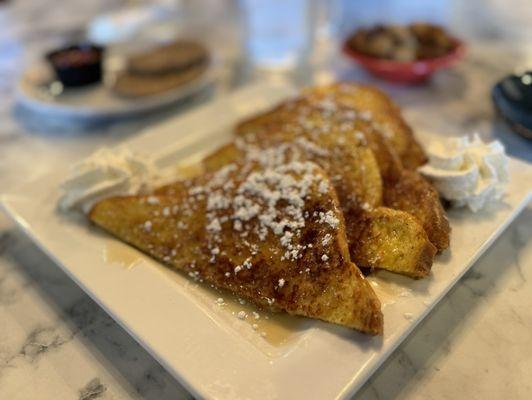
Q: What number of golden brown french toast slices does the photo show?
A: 4